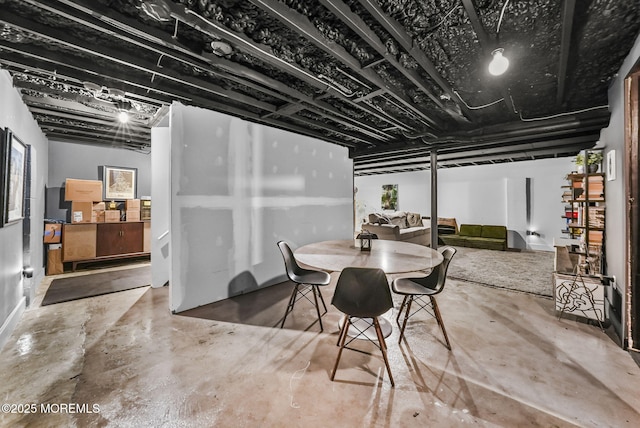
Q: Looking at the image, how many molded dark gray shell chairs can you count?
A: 3